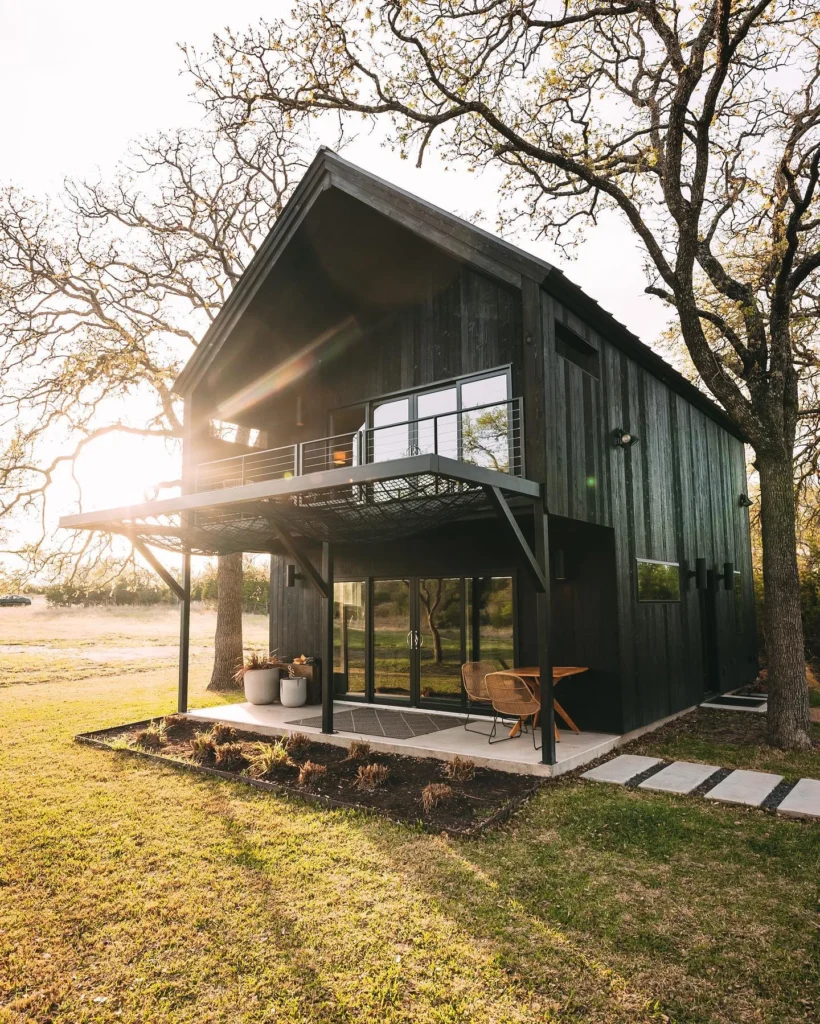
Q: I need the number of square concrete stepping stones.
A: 4